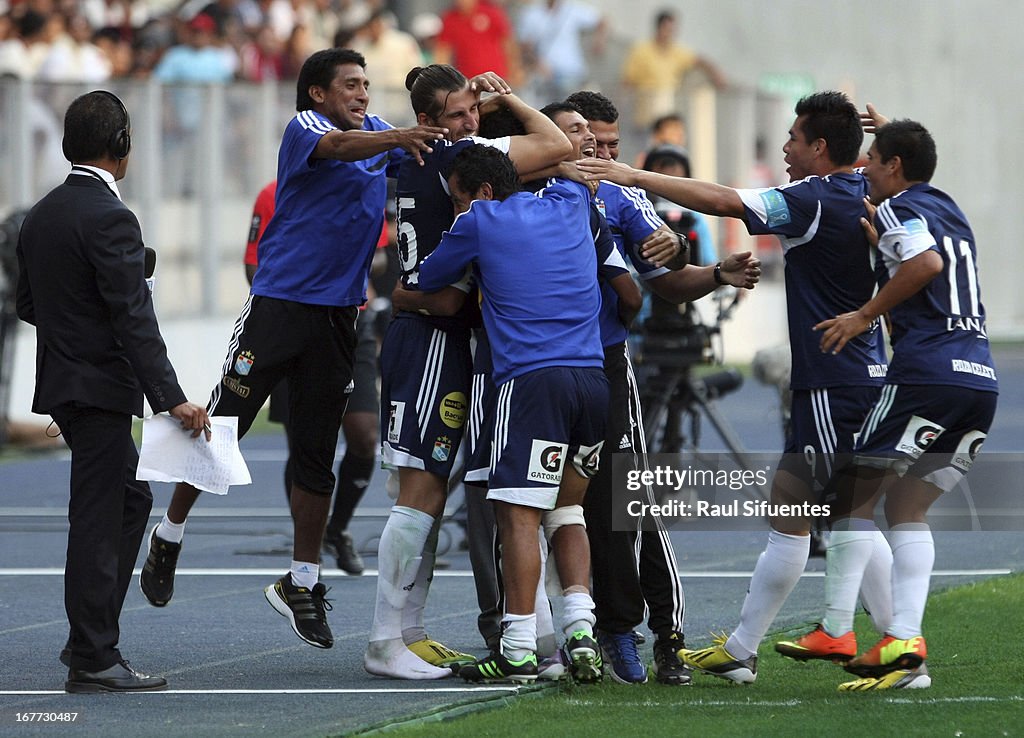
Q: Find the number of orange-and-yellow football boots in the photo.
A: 2